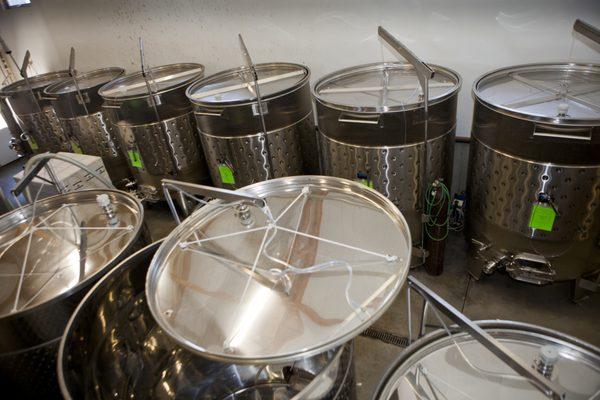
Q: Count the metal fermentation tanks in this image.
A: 9